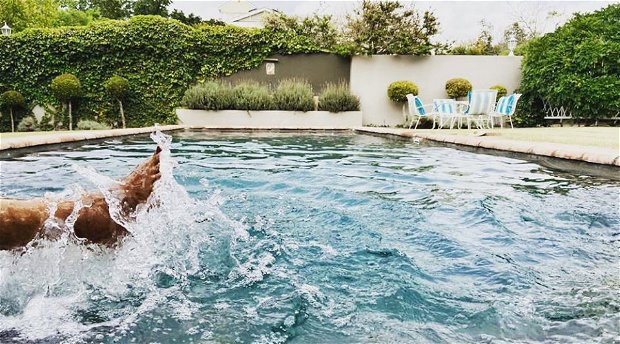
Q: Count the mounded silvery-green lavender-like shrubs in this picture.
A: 4